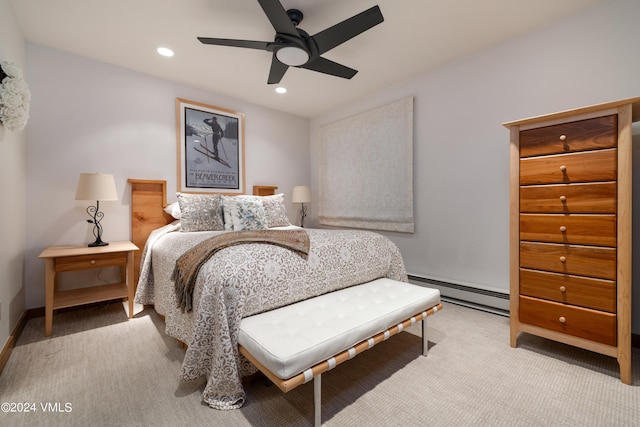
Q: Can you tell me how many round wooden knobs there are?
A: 8